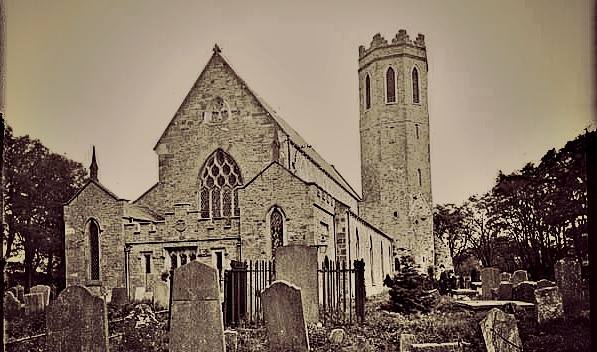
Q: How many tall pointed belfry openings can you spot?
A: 3